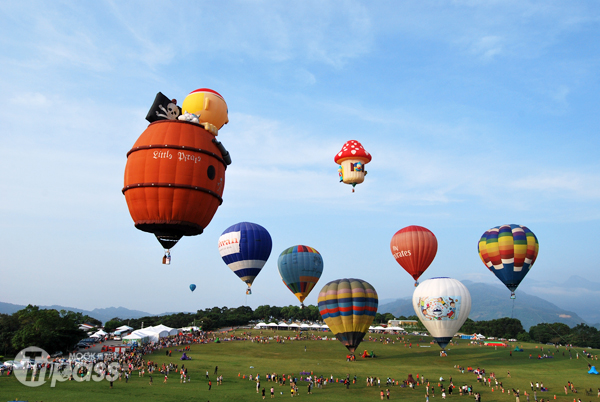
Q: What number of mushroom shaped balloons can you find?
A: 1